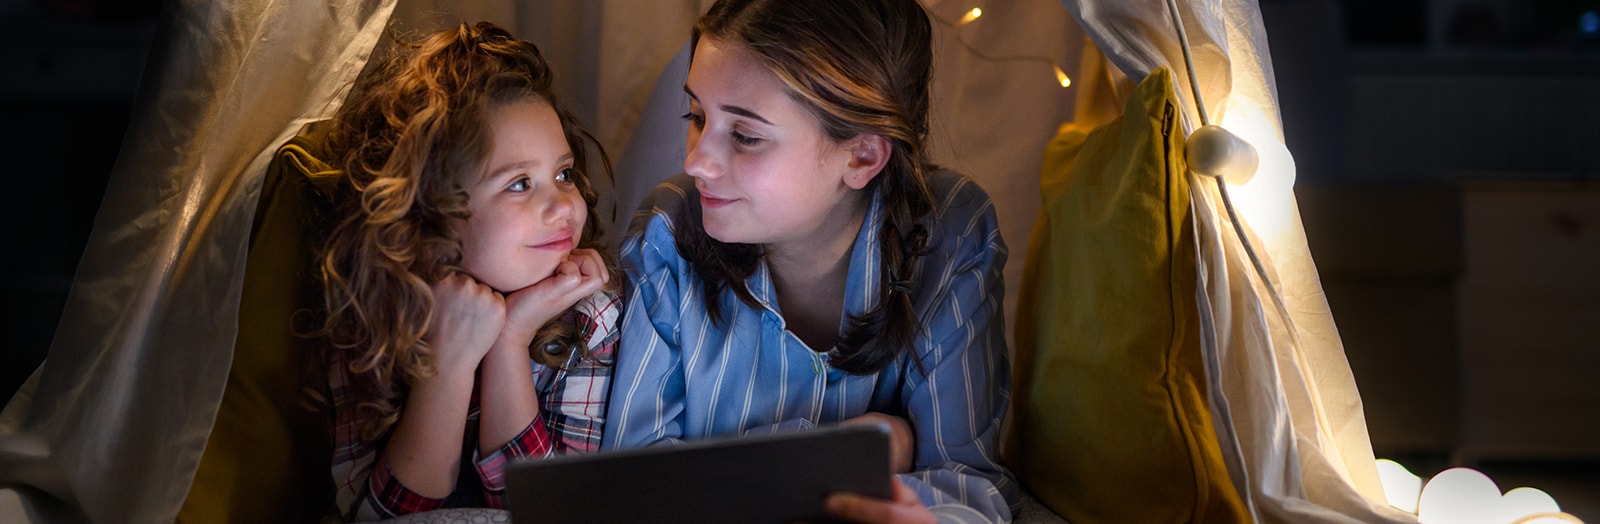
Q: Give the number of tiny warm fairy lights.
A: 2